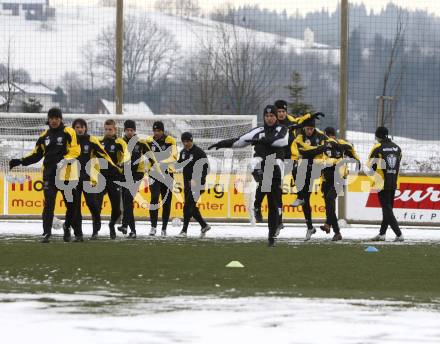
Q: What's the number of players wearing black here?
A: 11